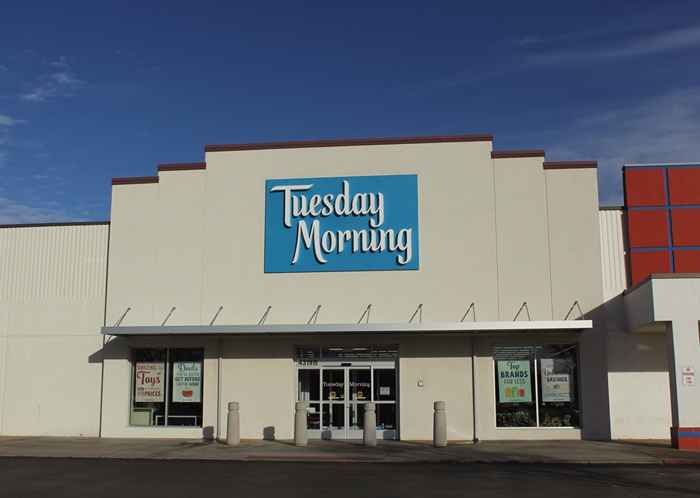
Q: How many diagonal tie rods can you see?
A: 10